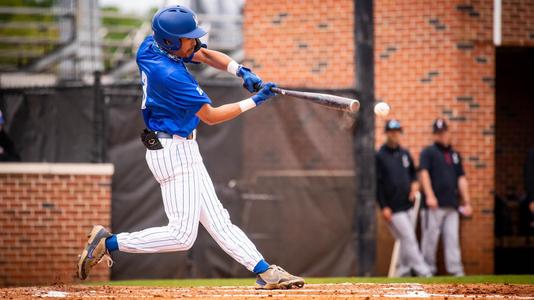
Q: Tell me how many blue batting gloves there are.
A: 2